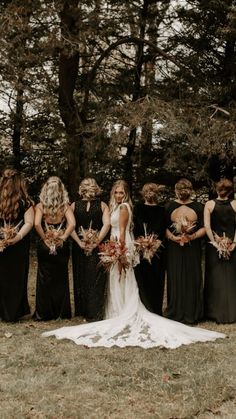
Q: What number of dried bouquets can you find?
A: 7